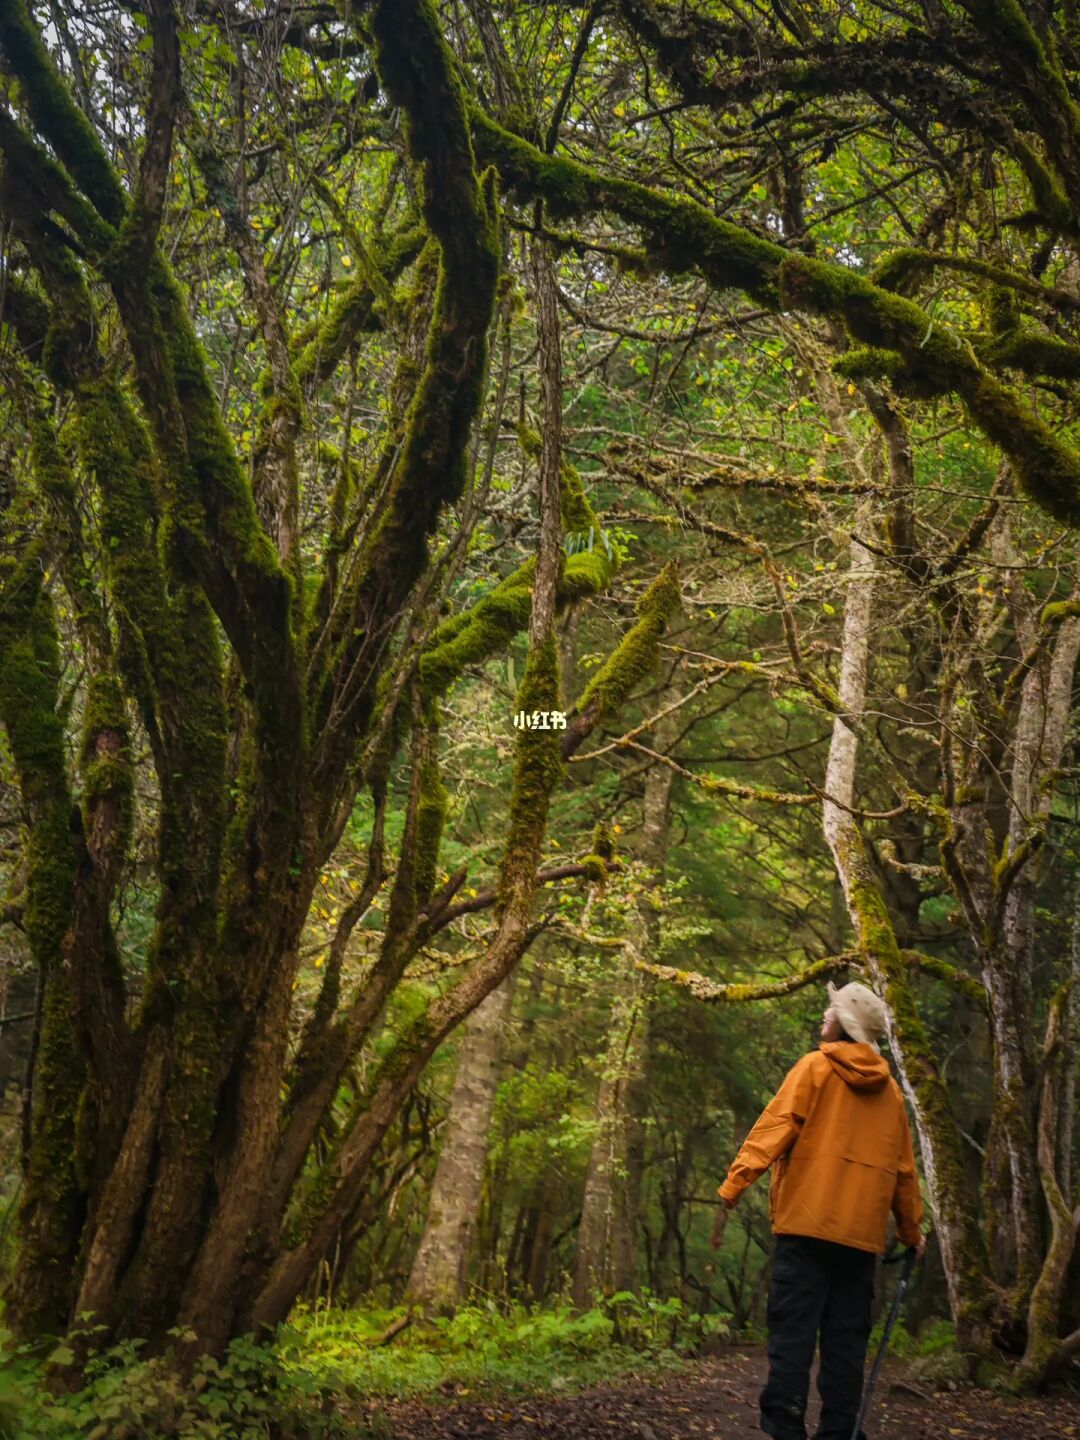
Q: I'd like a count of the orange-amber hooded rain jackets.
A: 1